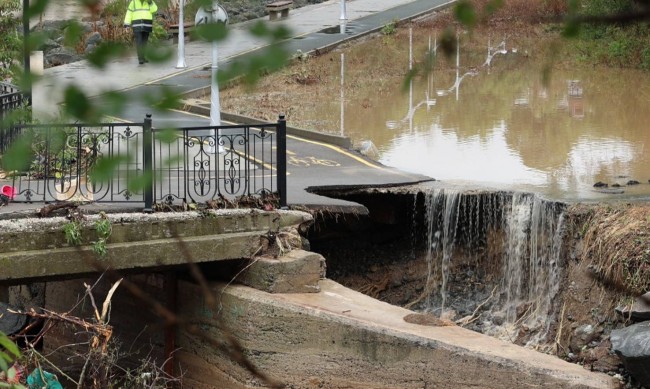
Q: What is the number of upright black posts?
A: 2